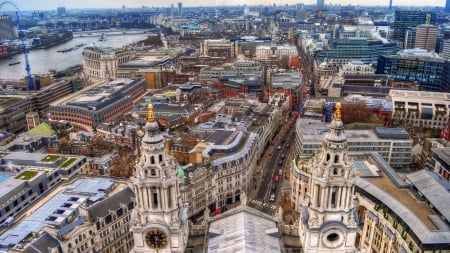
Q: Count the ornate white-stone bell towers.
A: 2